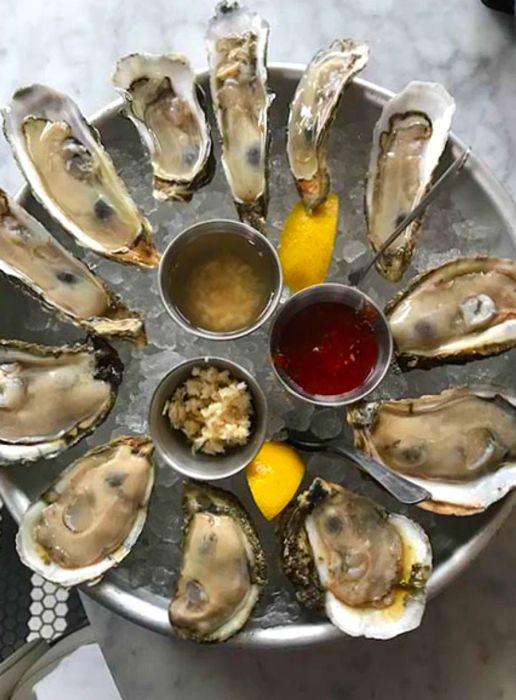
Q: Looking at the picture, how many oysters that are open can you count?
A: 12